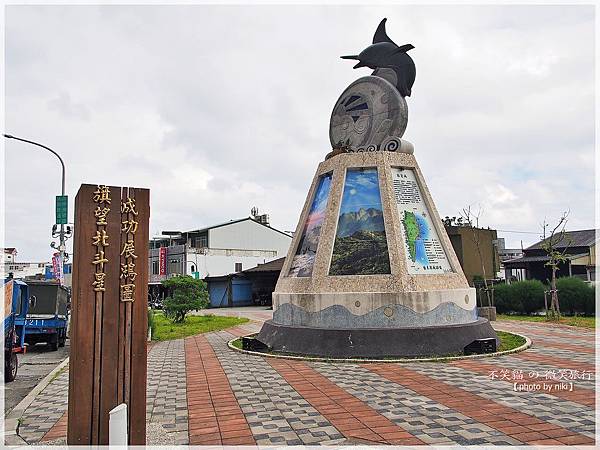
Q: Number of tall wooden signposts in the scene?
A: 1